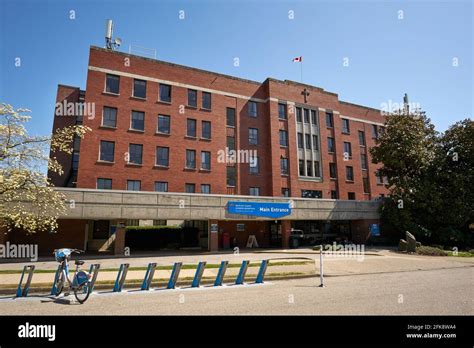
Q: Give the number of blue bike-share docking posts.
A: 10